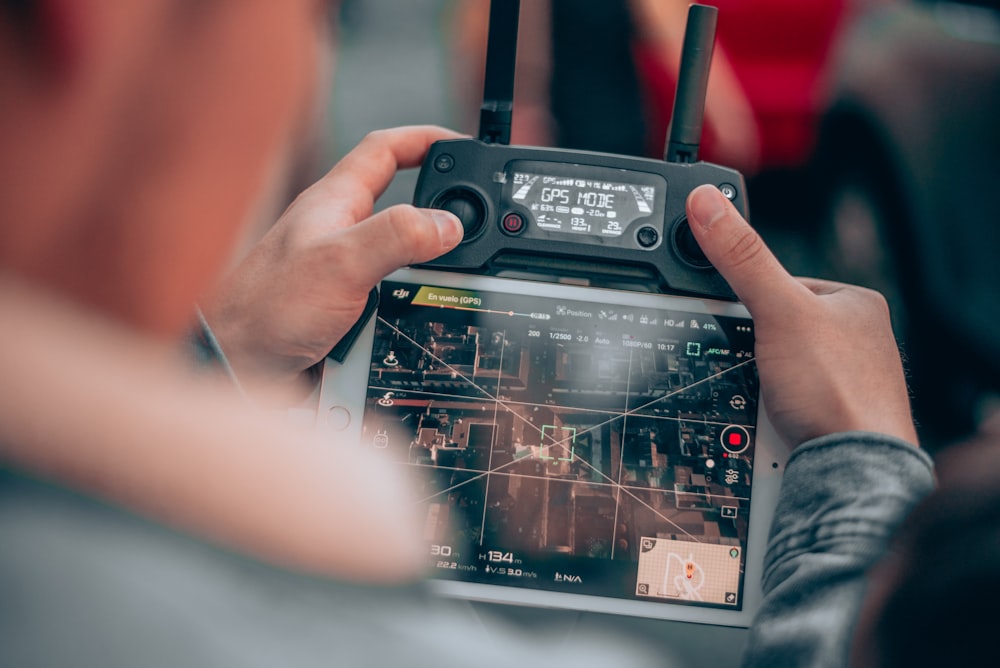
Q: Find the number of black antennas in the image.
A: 2